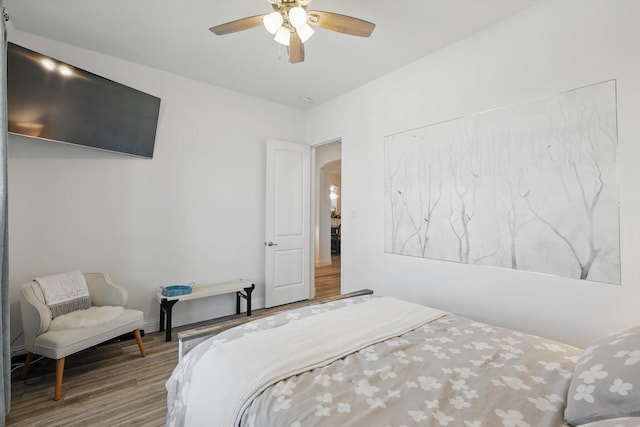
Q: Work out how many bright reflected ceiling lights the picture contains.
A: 2